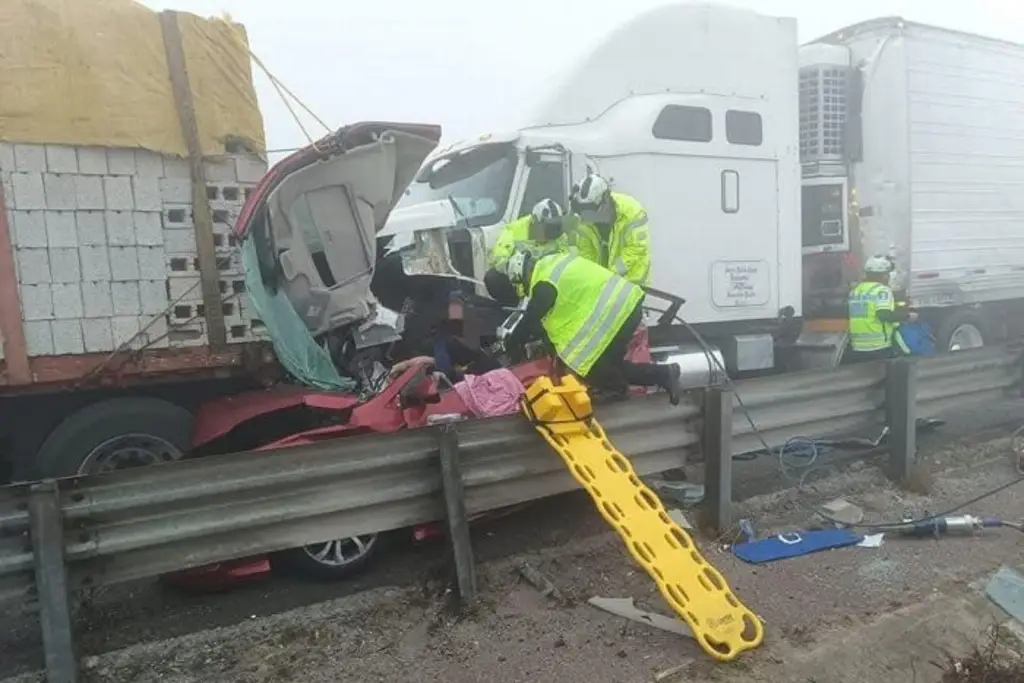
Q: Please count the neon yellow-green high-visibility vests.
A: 4